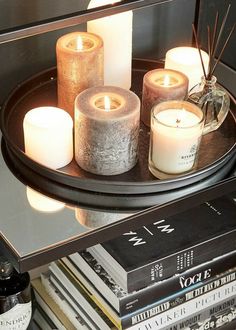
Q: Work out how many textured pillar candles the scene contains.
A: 3